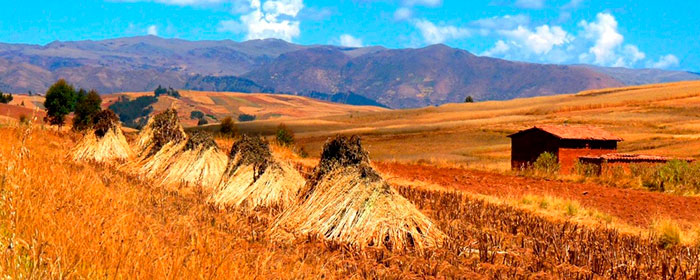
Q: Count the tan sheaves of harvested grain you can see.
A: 5